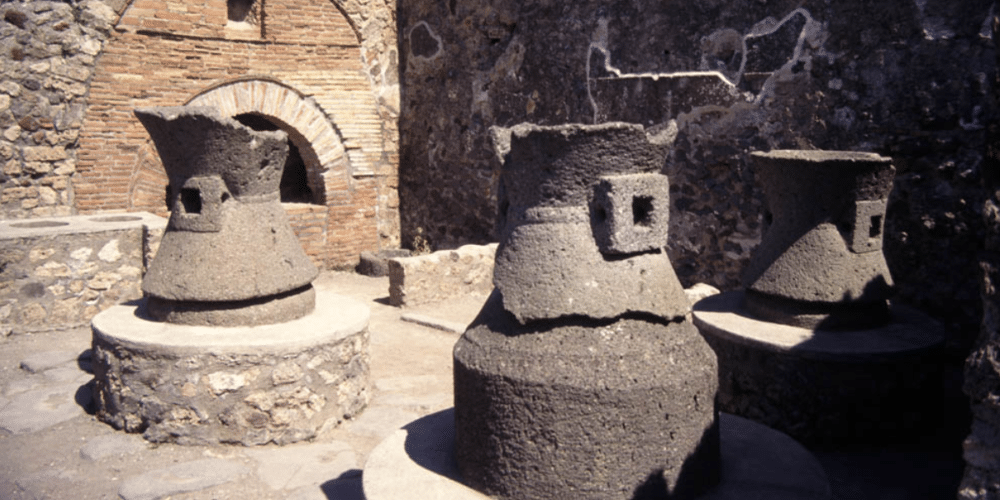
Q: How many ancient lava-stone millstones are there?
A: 3